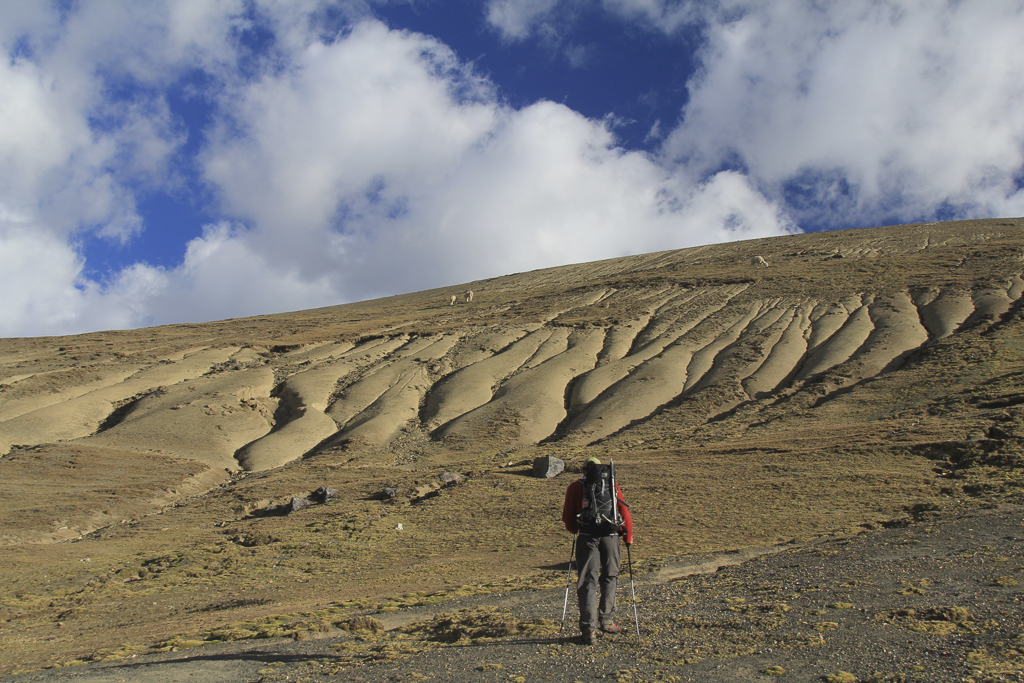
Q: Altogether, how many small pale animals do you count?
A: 3